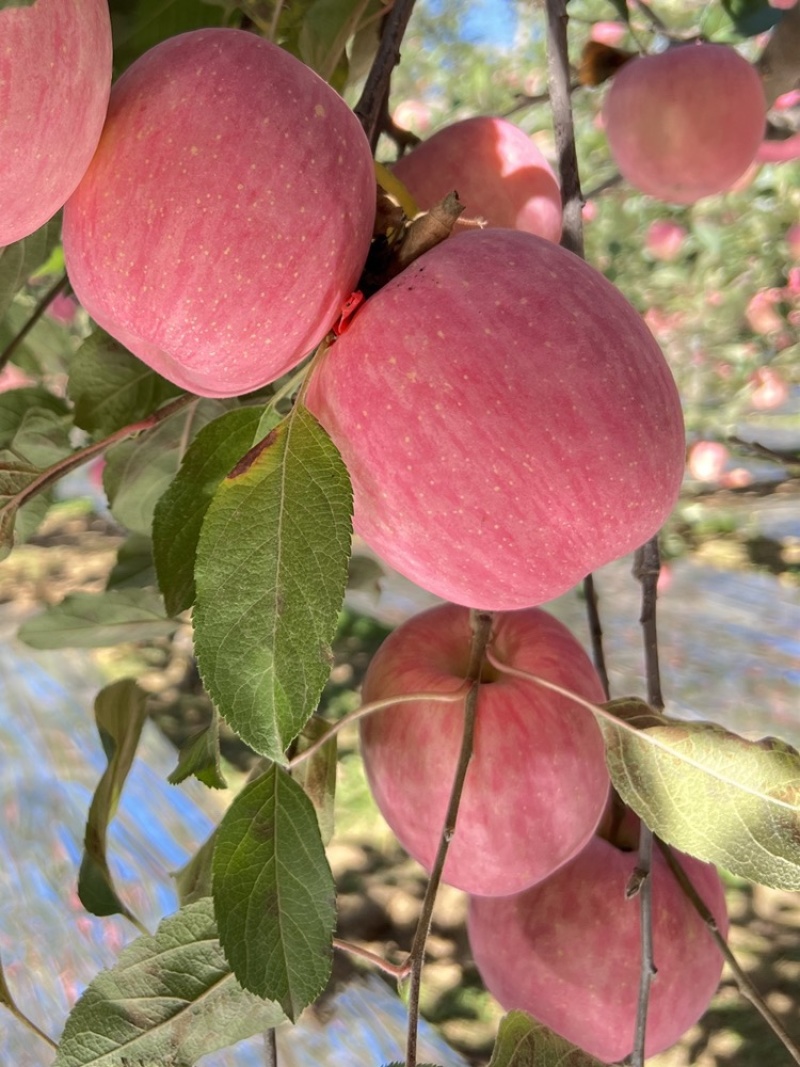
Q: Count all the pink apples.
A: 7